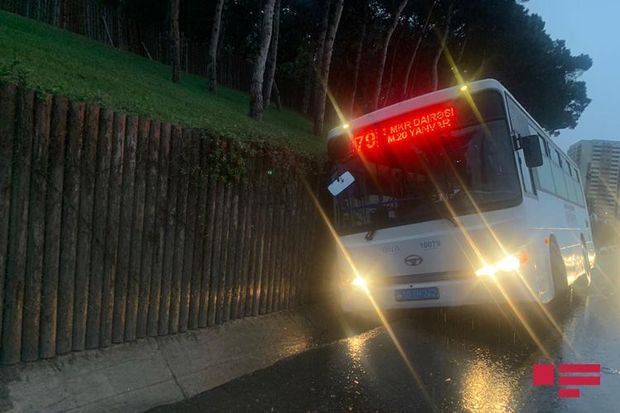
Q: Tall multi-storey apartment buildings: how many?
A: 1